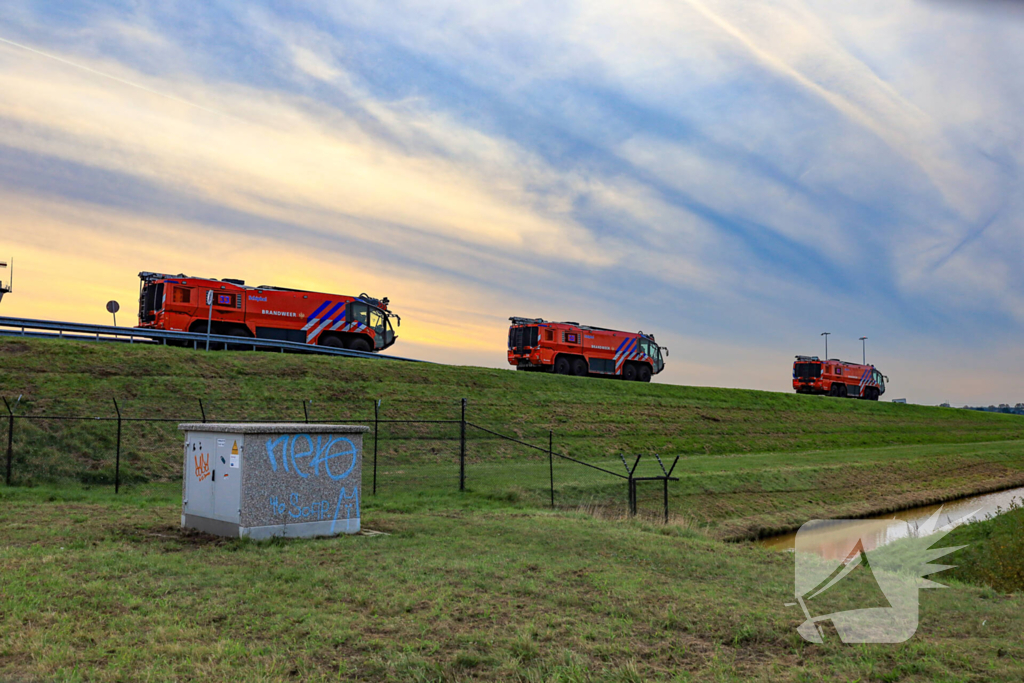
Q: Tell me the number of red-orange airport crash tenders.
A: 3